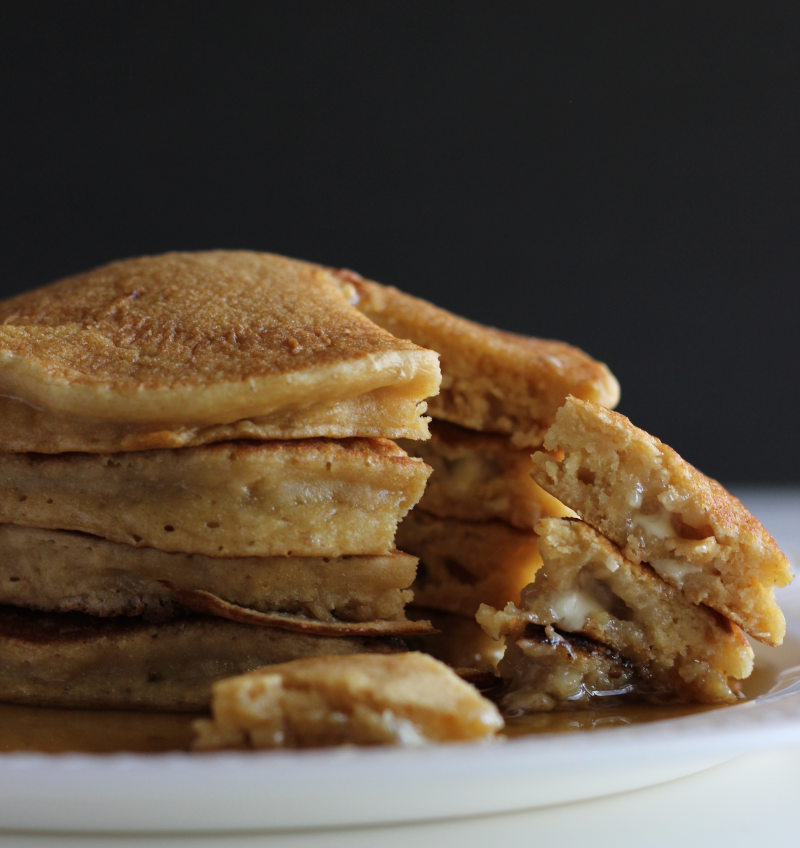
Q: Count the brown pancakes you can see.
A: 4